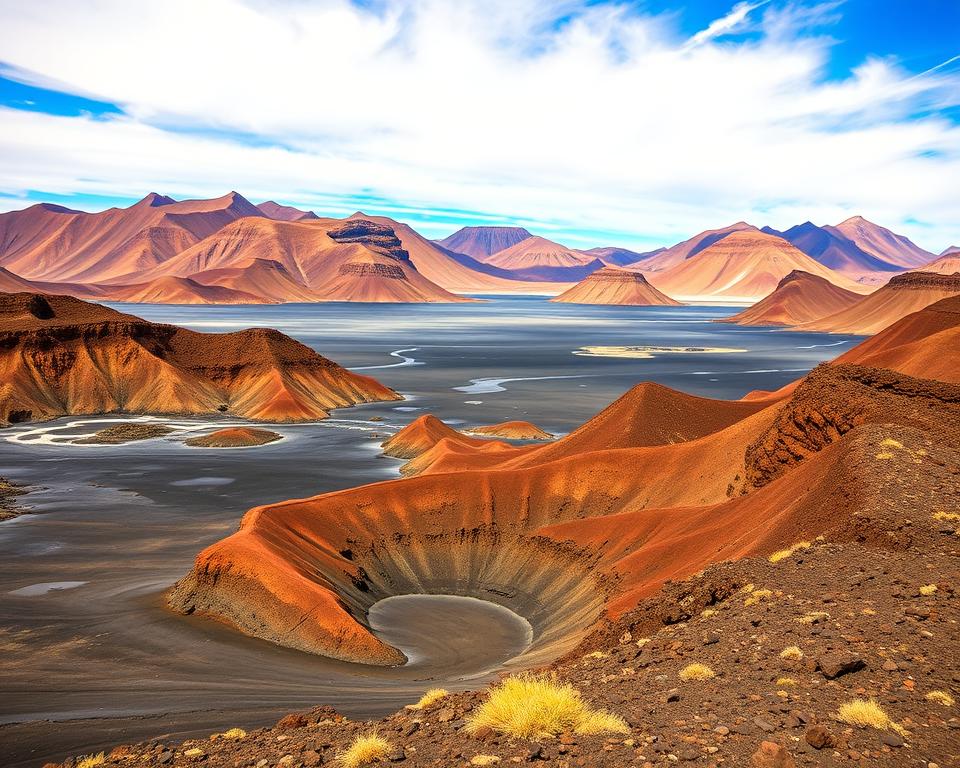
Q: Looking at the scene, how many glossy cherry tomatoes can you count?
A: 0